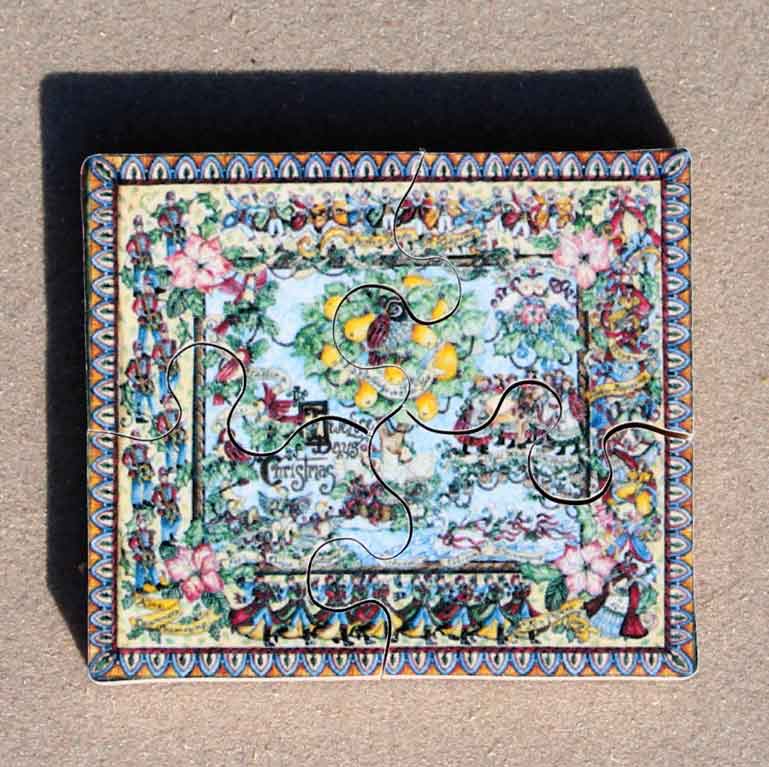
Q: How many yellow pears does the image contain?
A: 10